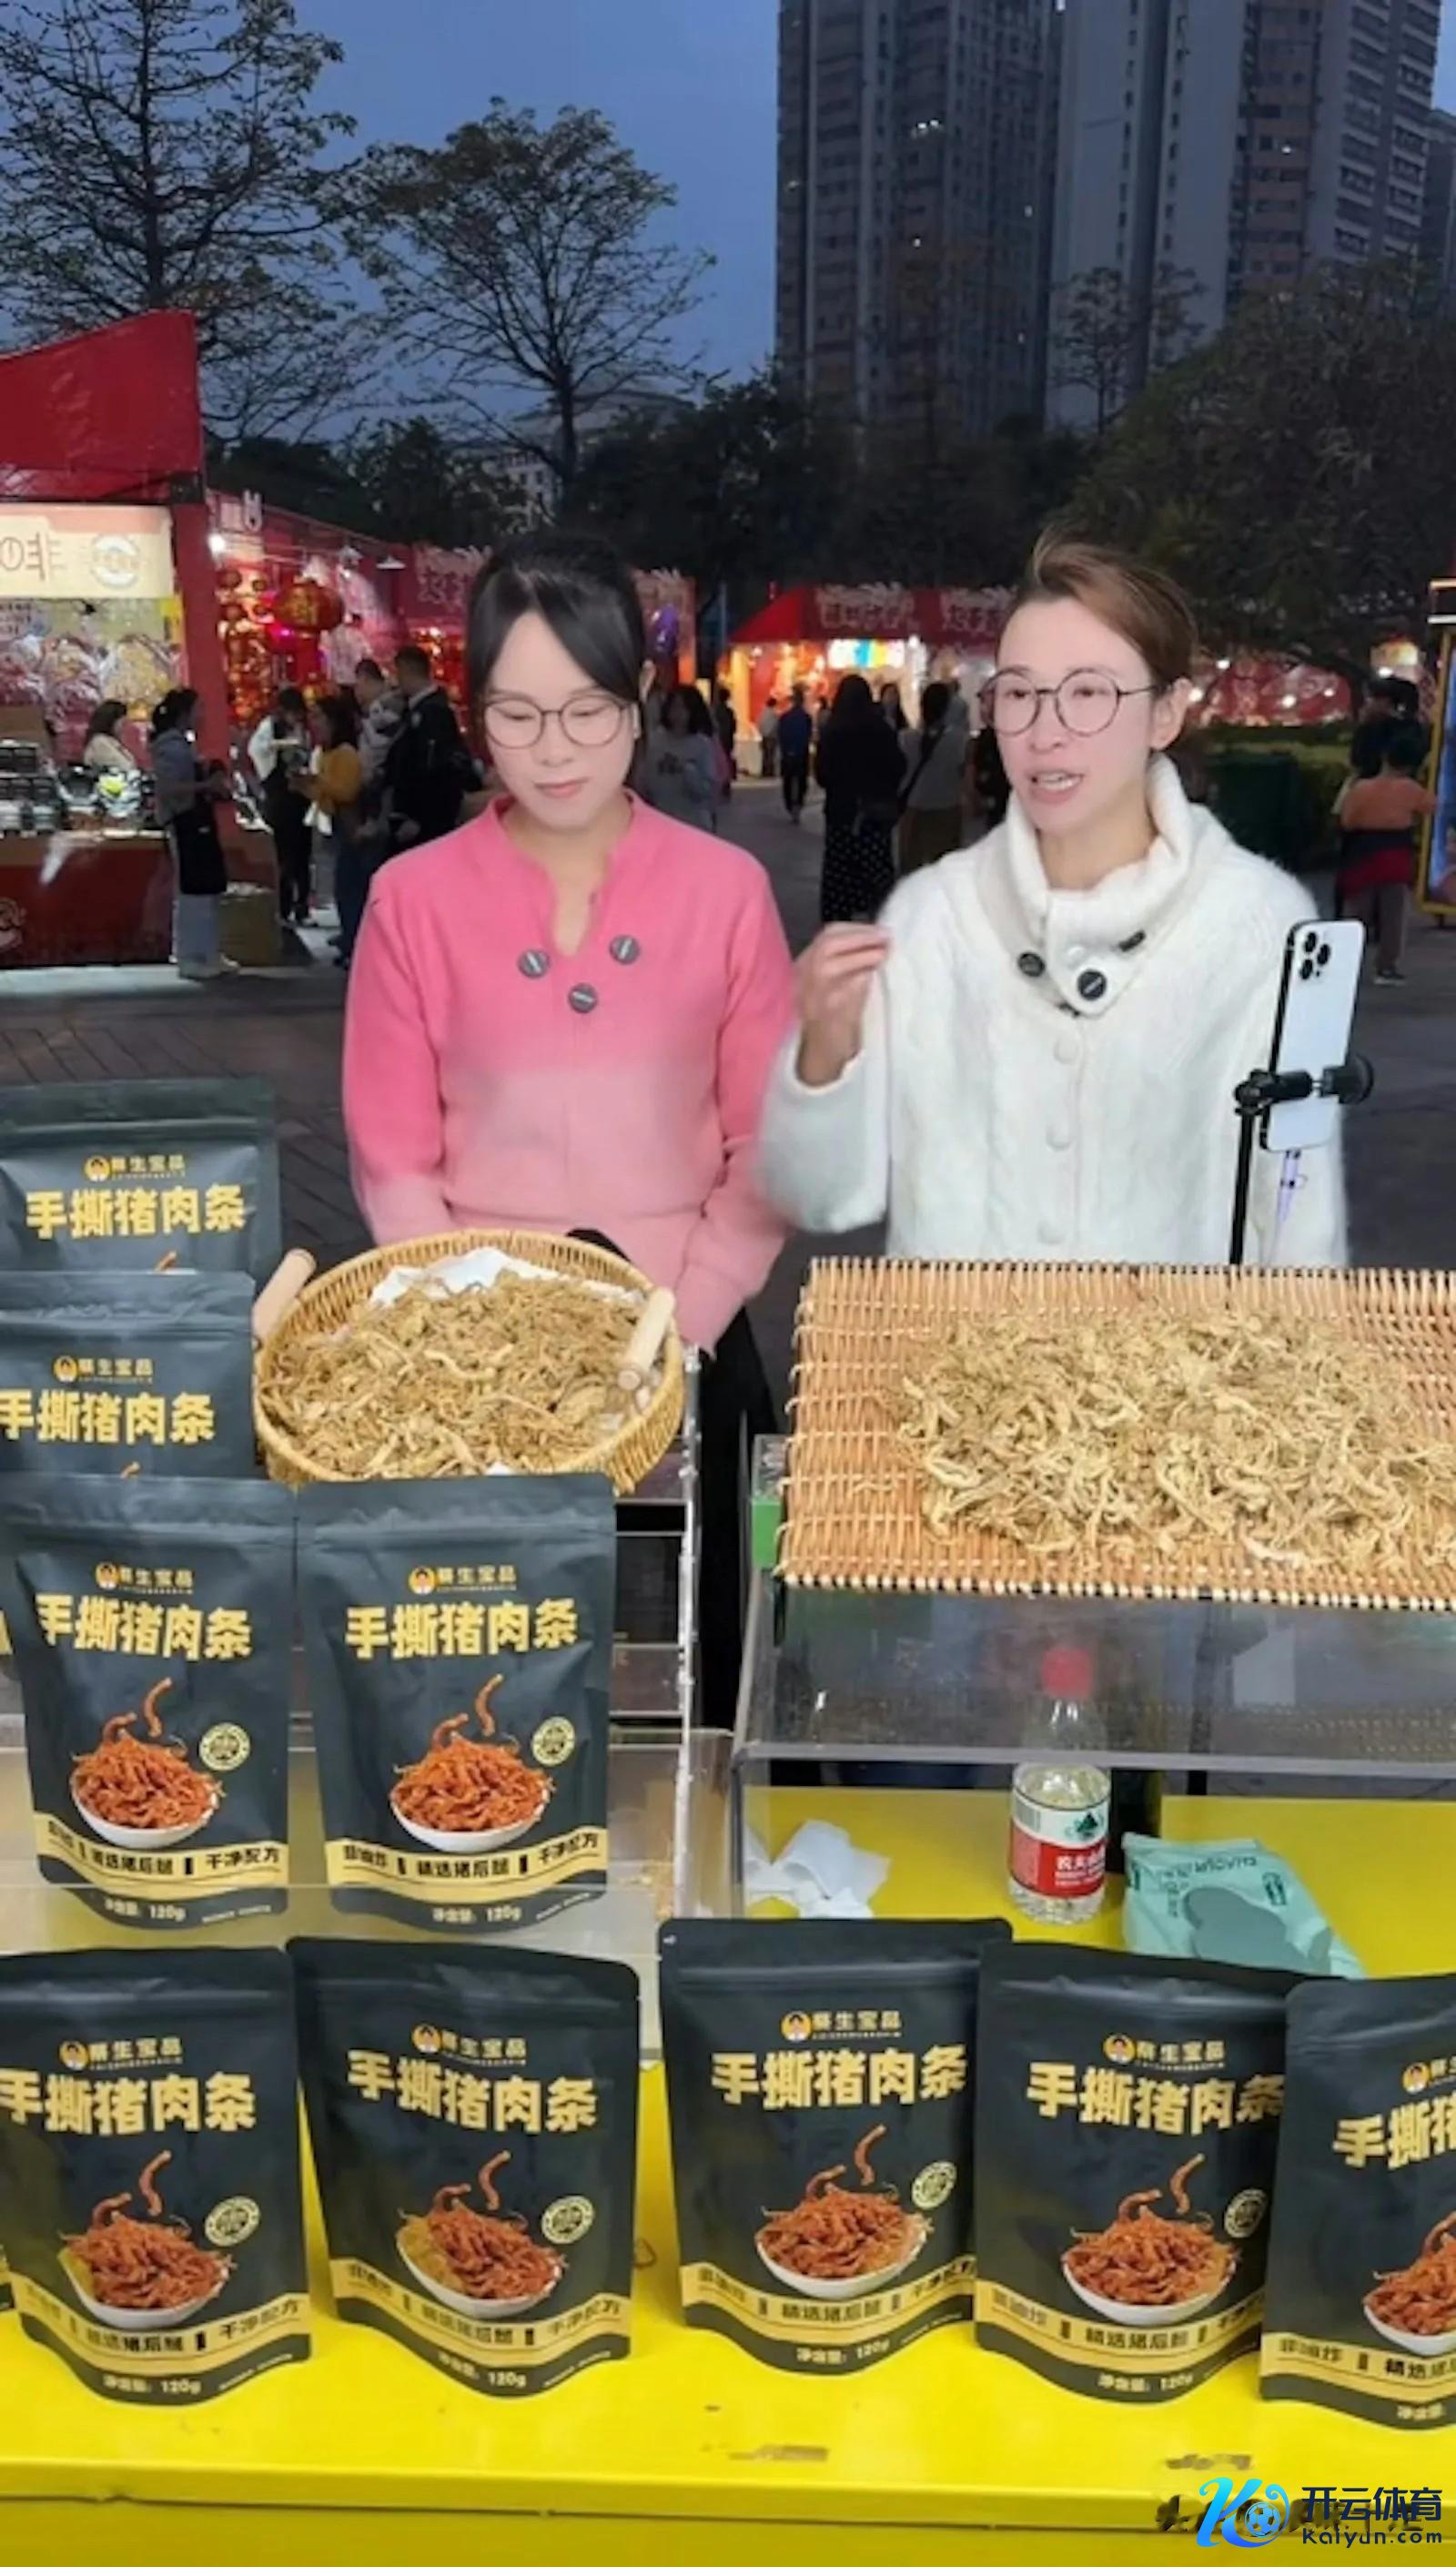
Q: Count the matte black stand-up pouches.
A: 9